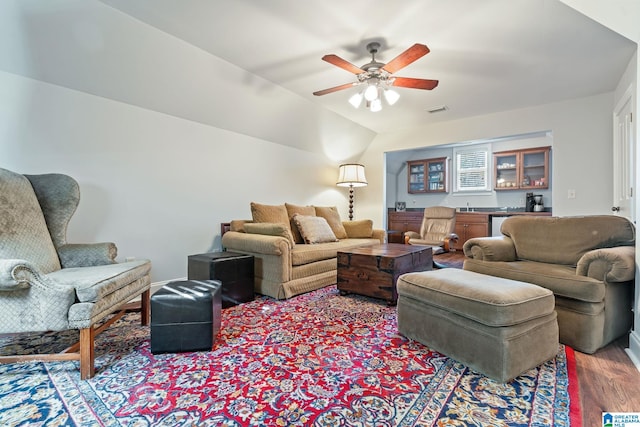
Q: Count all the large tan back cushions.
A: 3